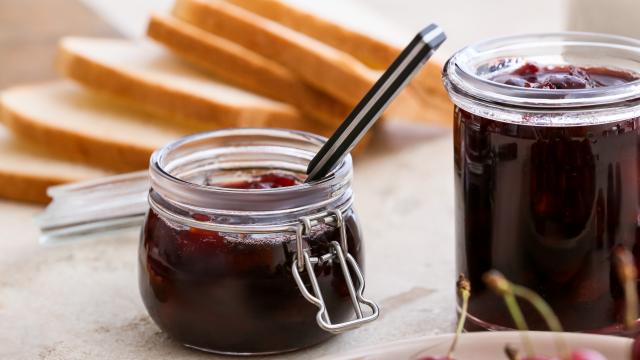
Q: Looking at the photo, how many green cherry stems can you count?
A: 4